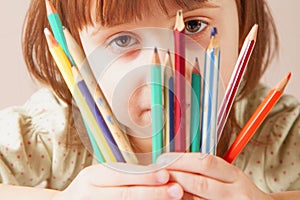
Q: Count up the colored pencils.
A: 11